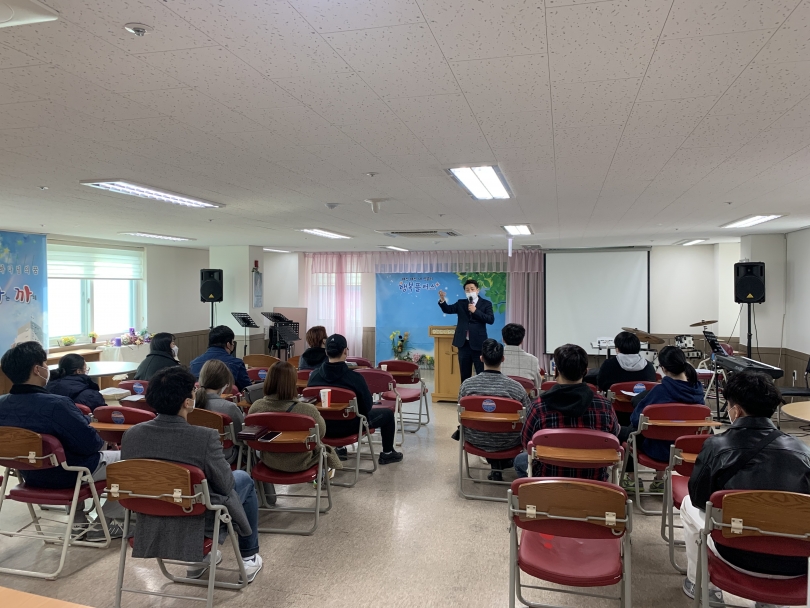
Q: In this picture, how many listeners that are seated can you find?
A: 15